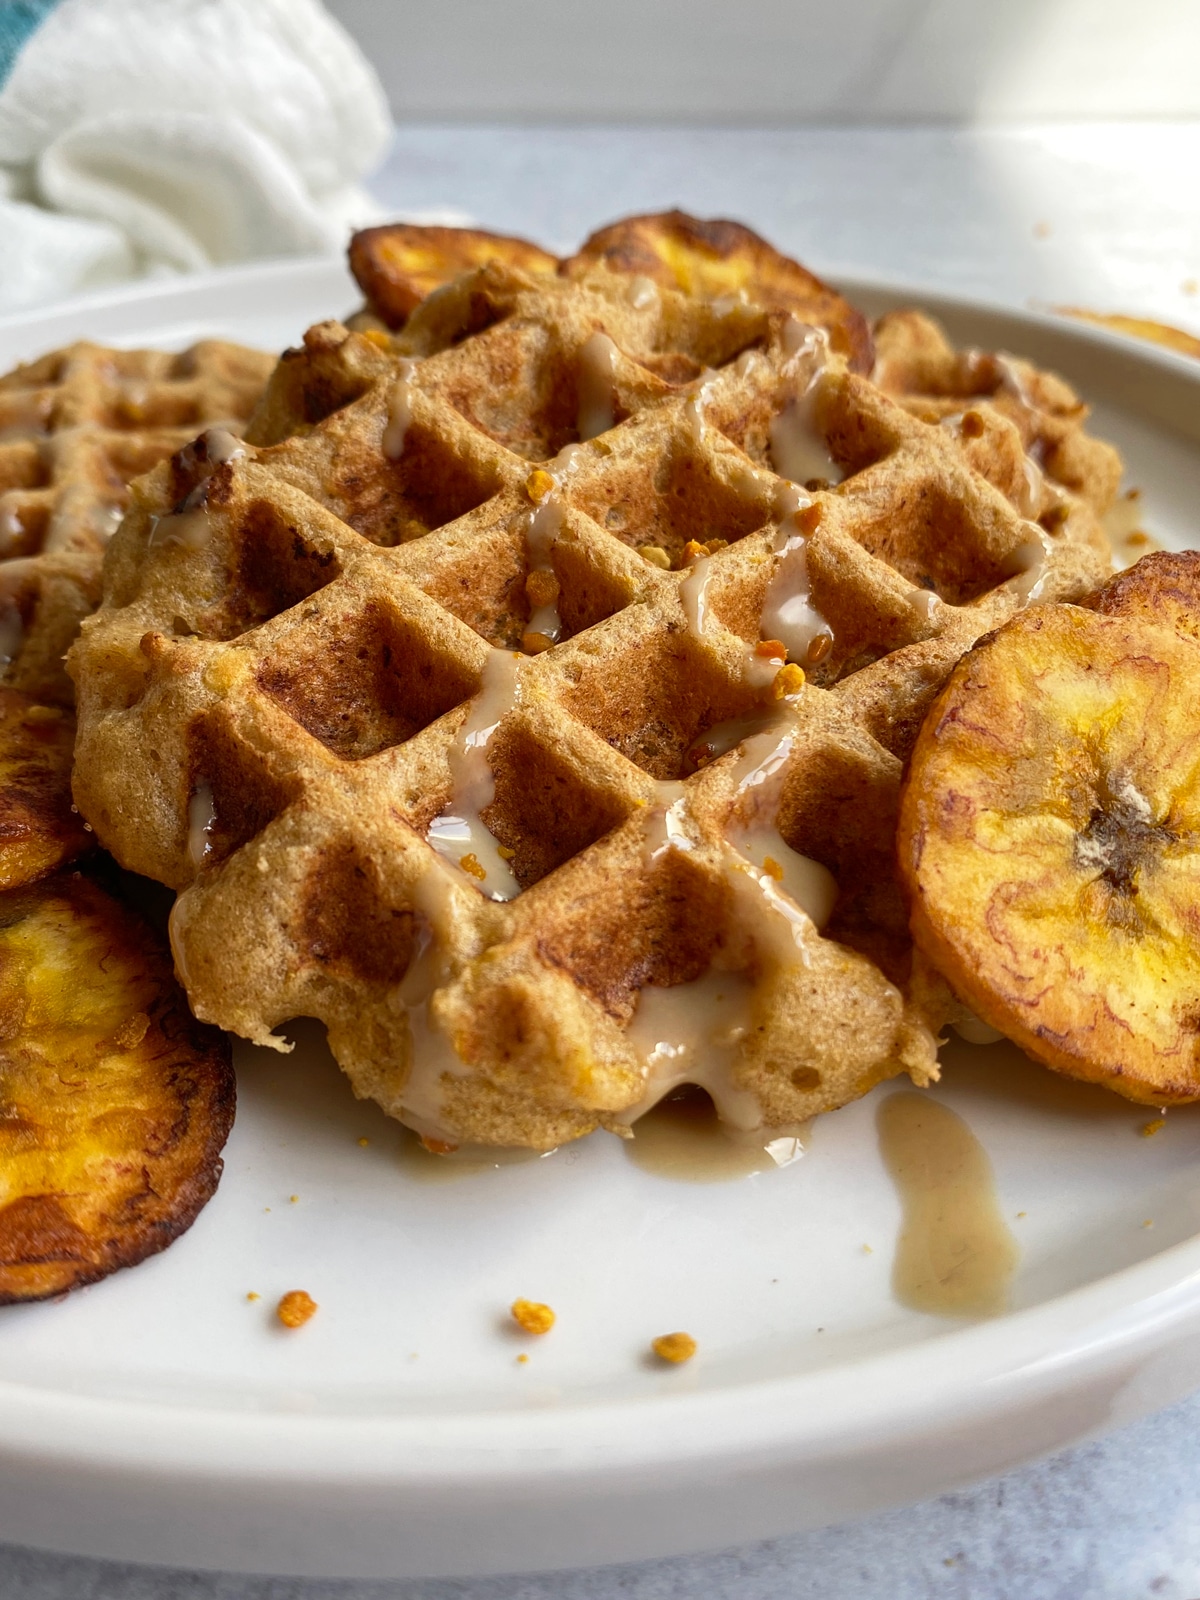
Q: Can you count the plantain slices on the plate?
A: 6